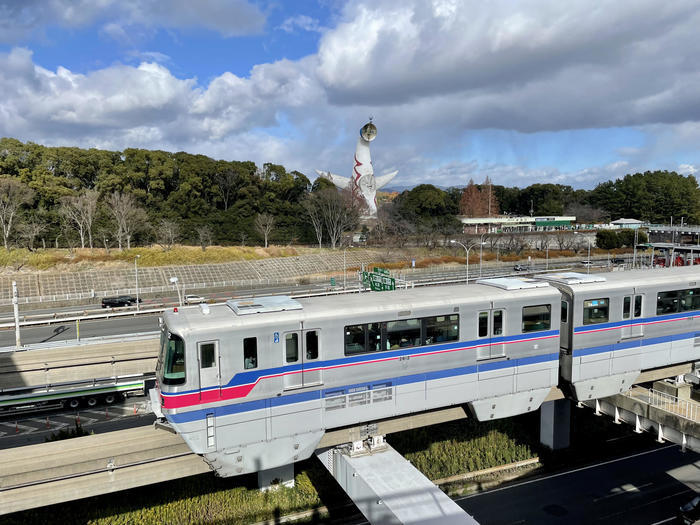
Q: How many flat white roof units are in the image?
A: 3